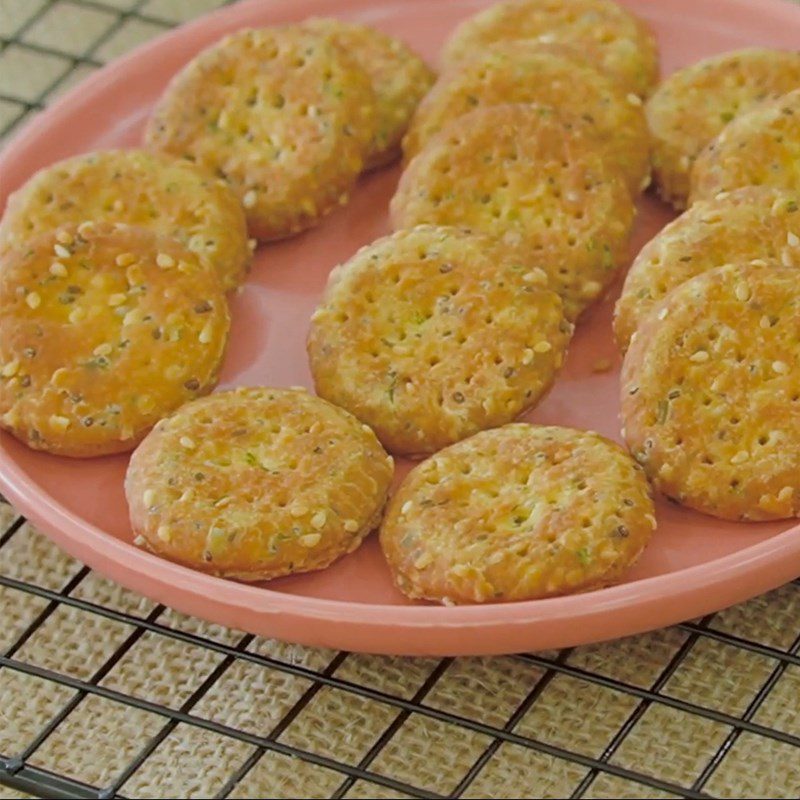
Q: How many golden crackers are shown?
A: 14